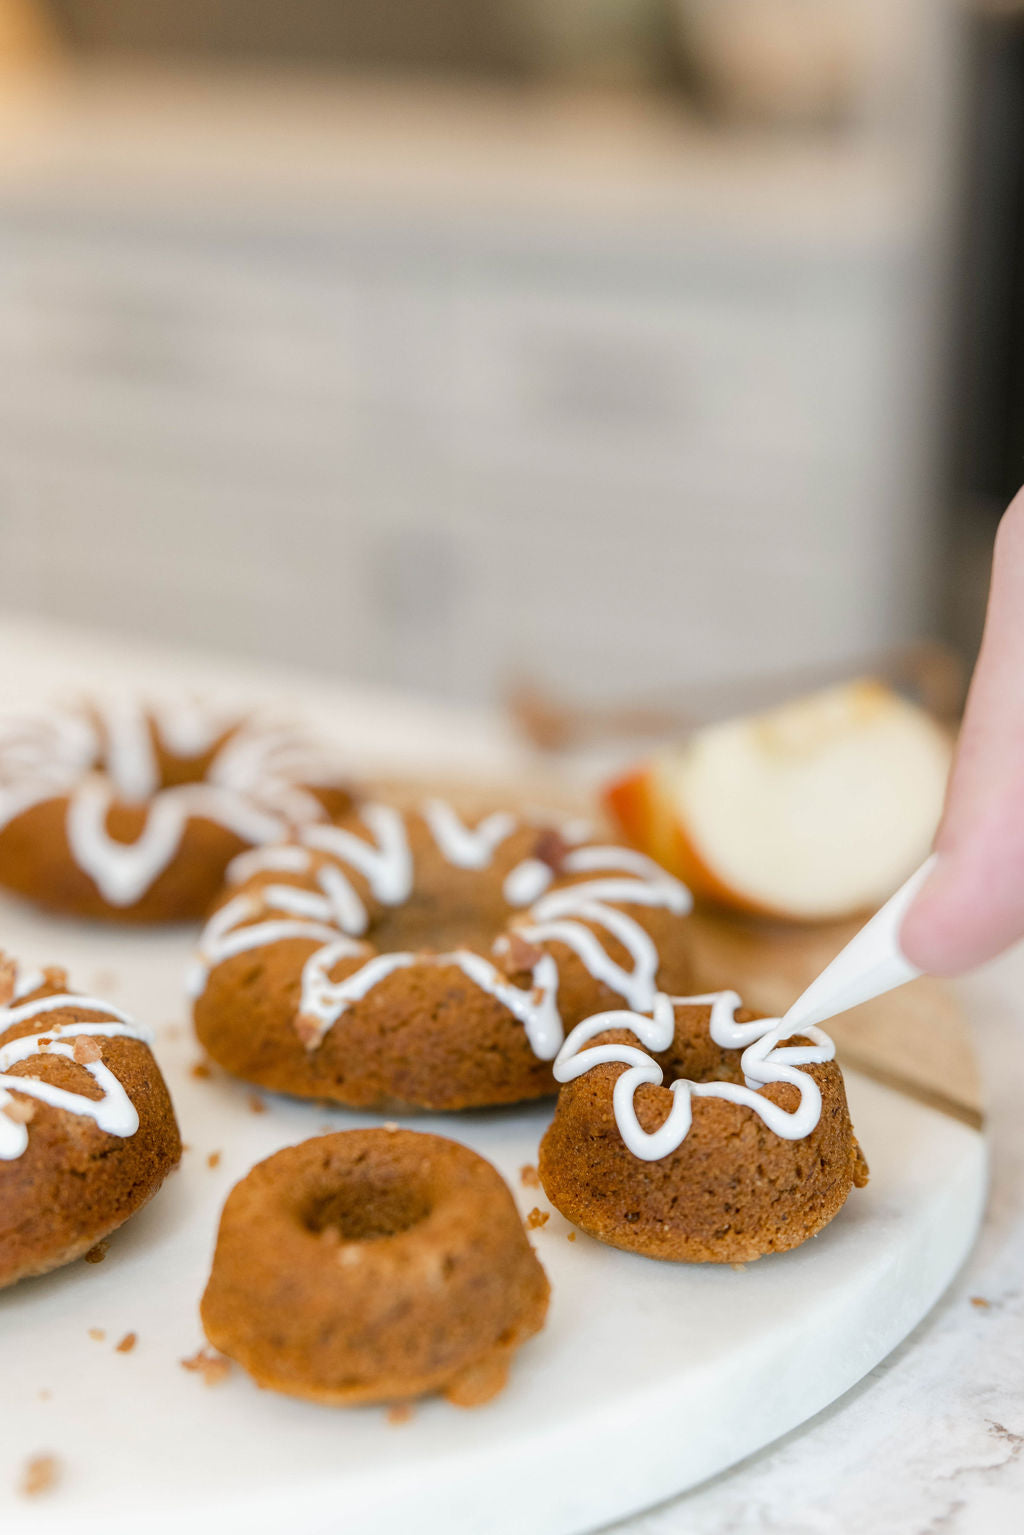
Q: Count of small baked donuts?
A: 2